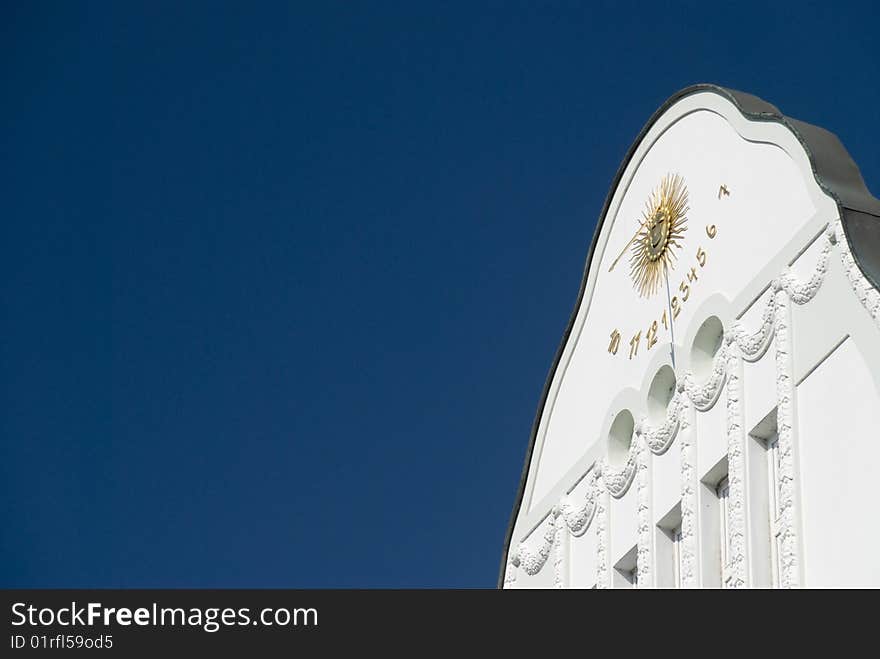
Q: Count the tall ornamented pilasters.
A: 6